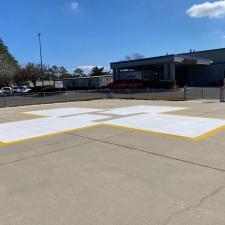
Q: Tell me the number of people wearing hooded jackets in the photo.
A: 0